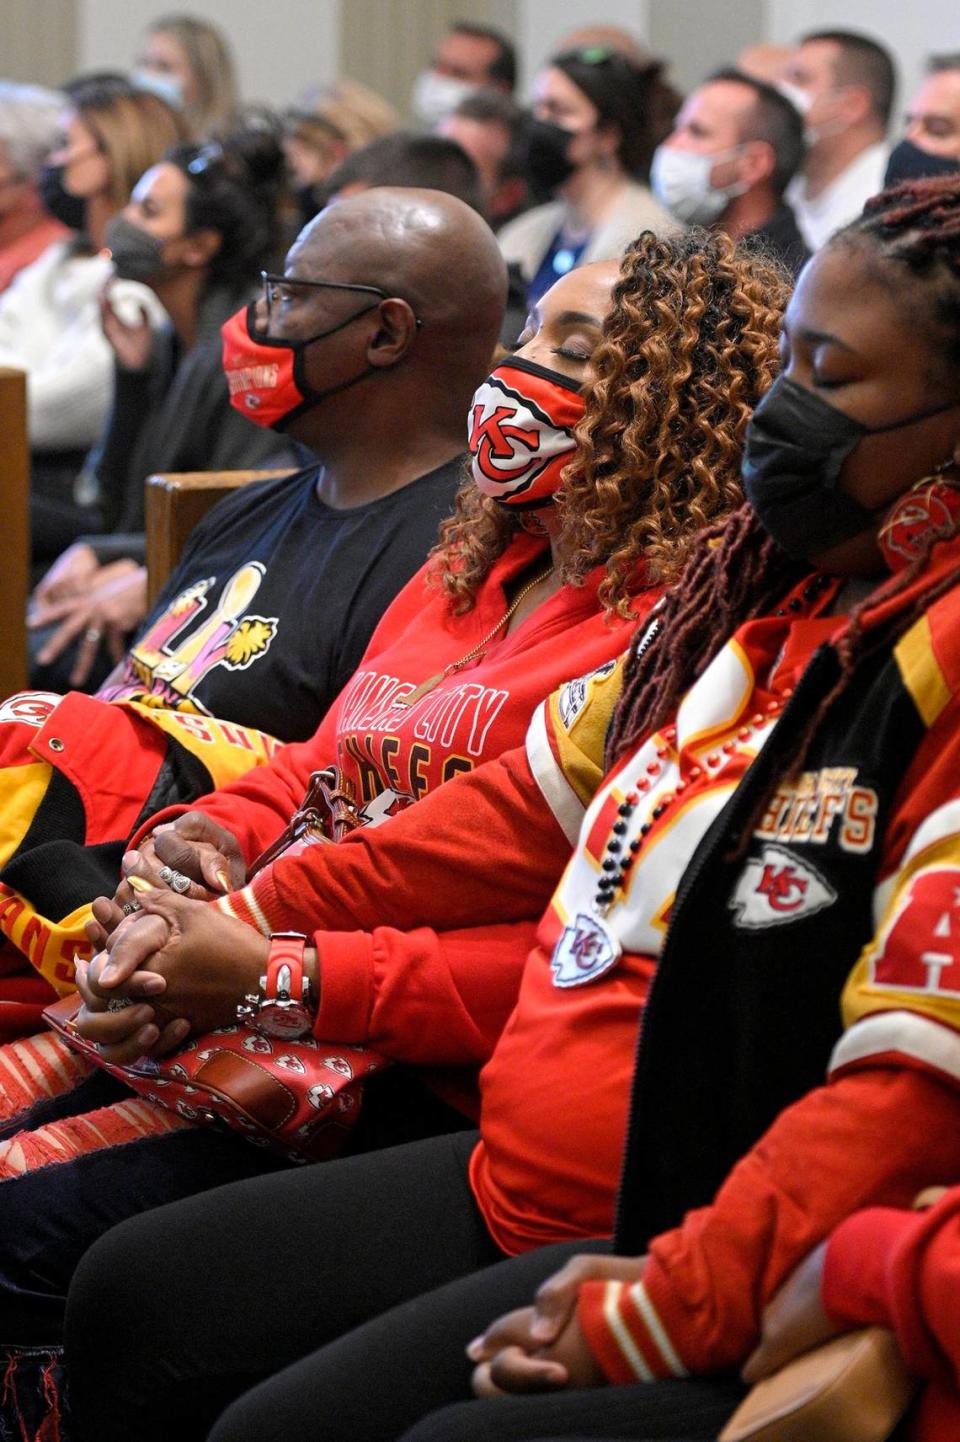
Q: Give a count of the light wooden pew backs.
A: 2